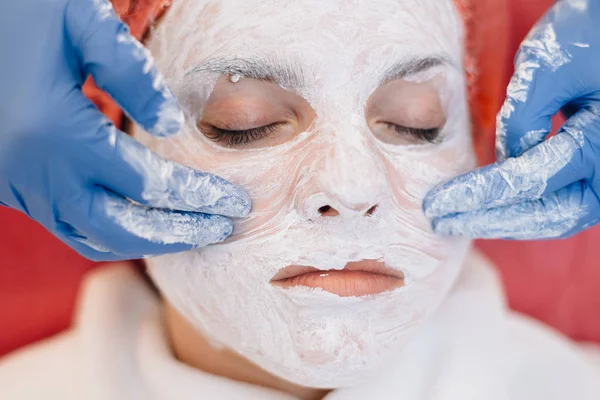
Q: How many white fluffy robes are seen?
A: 1